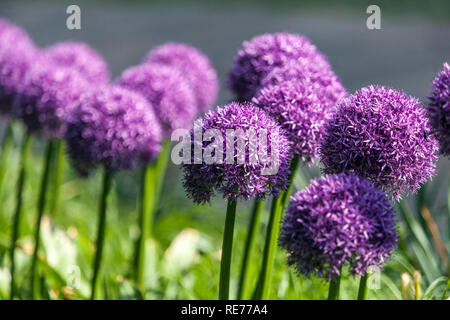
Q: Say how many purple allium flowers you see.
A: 13